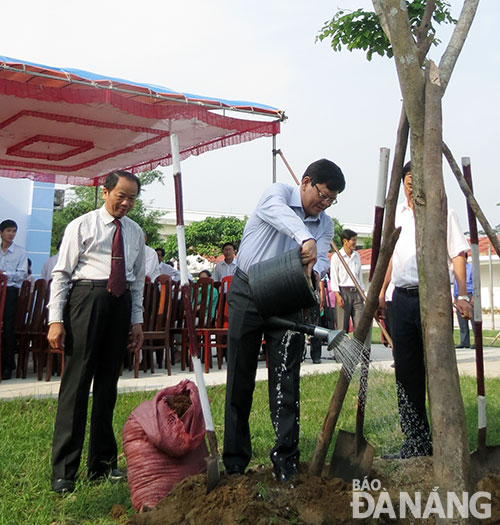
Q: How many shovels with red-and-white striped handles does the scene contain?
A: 3